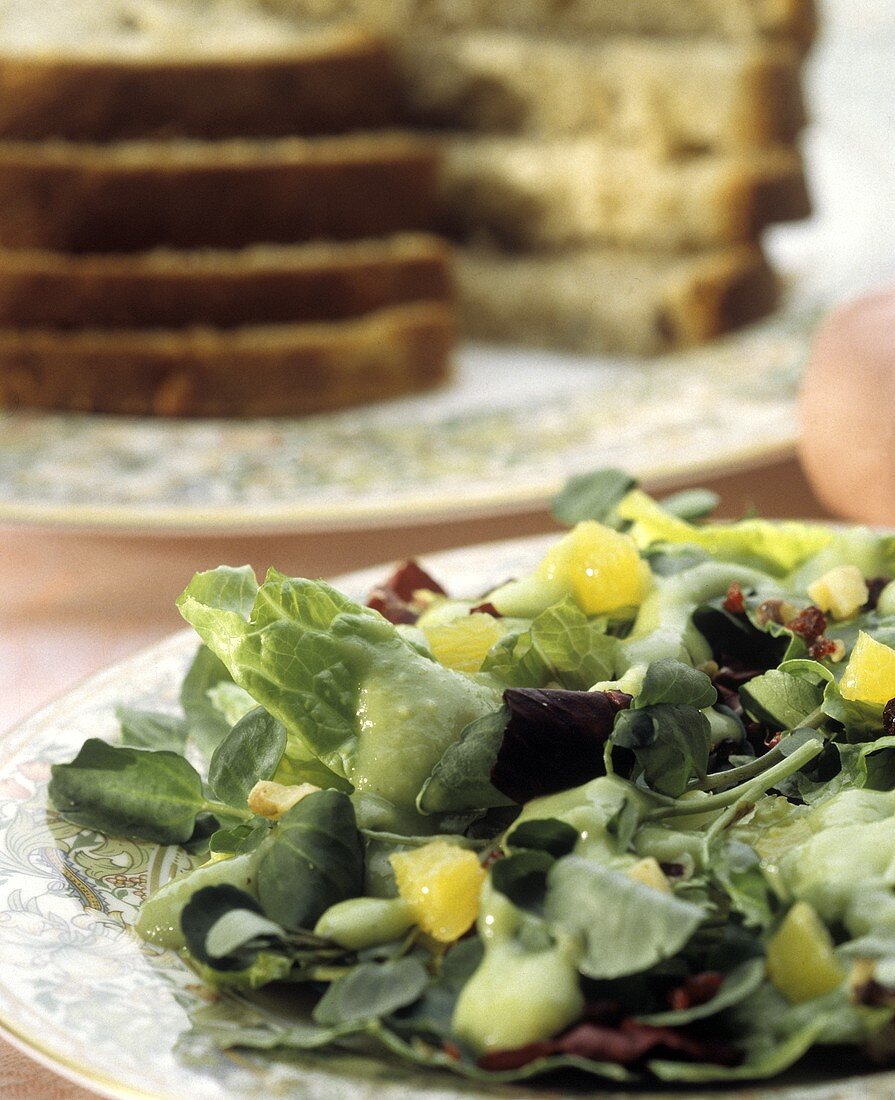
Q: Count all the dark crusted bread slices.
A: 4